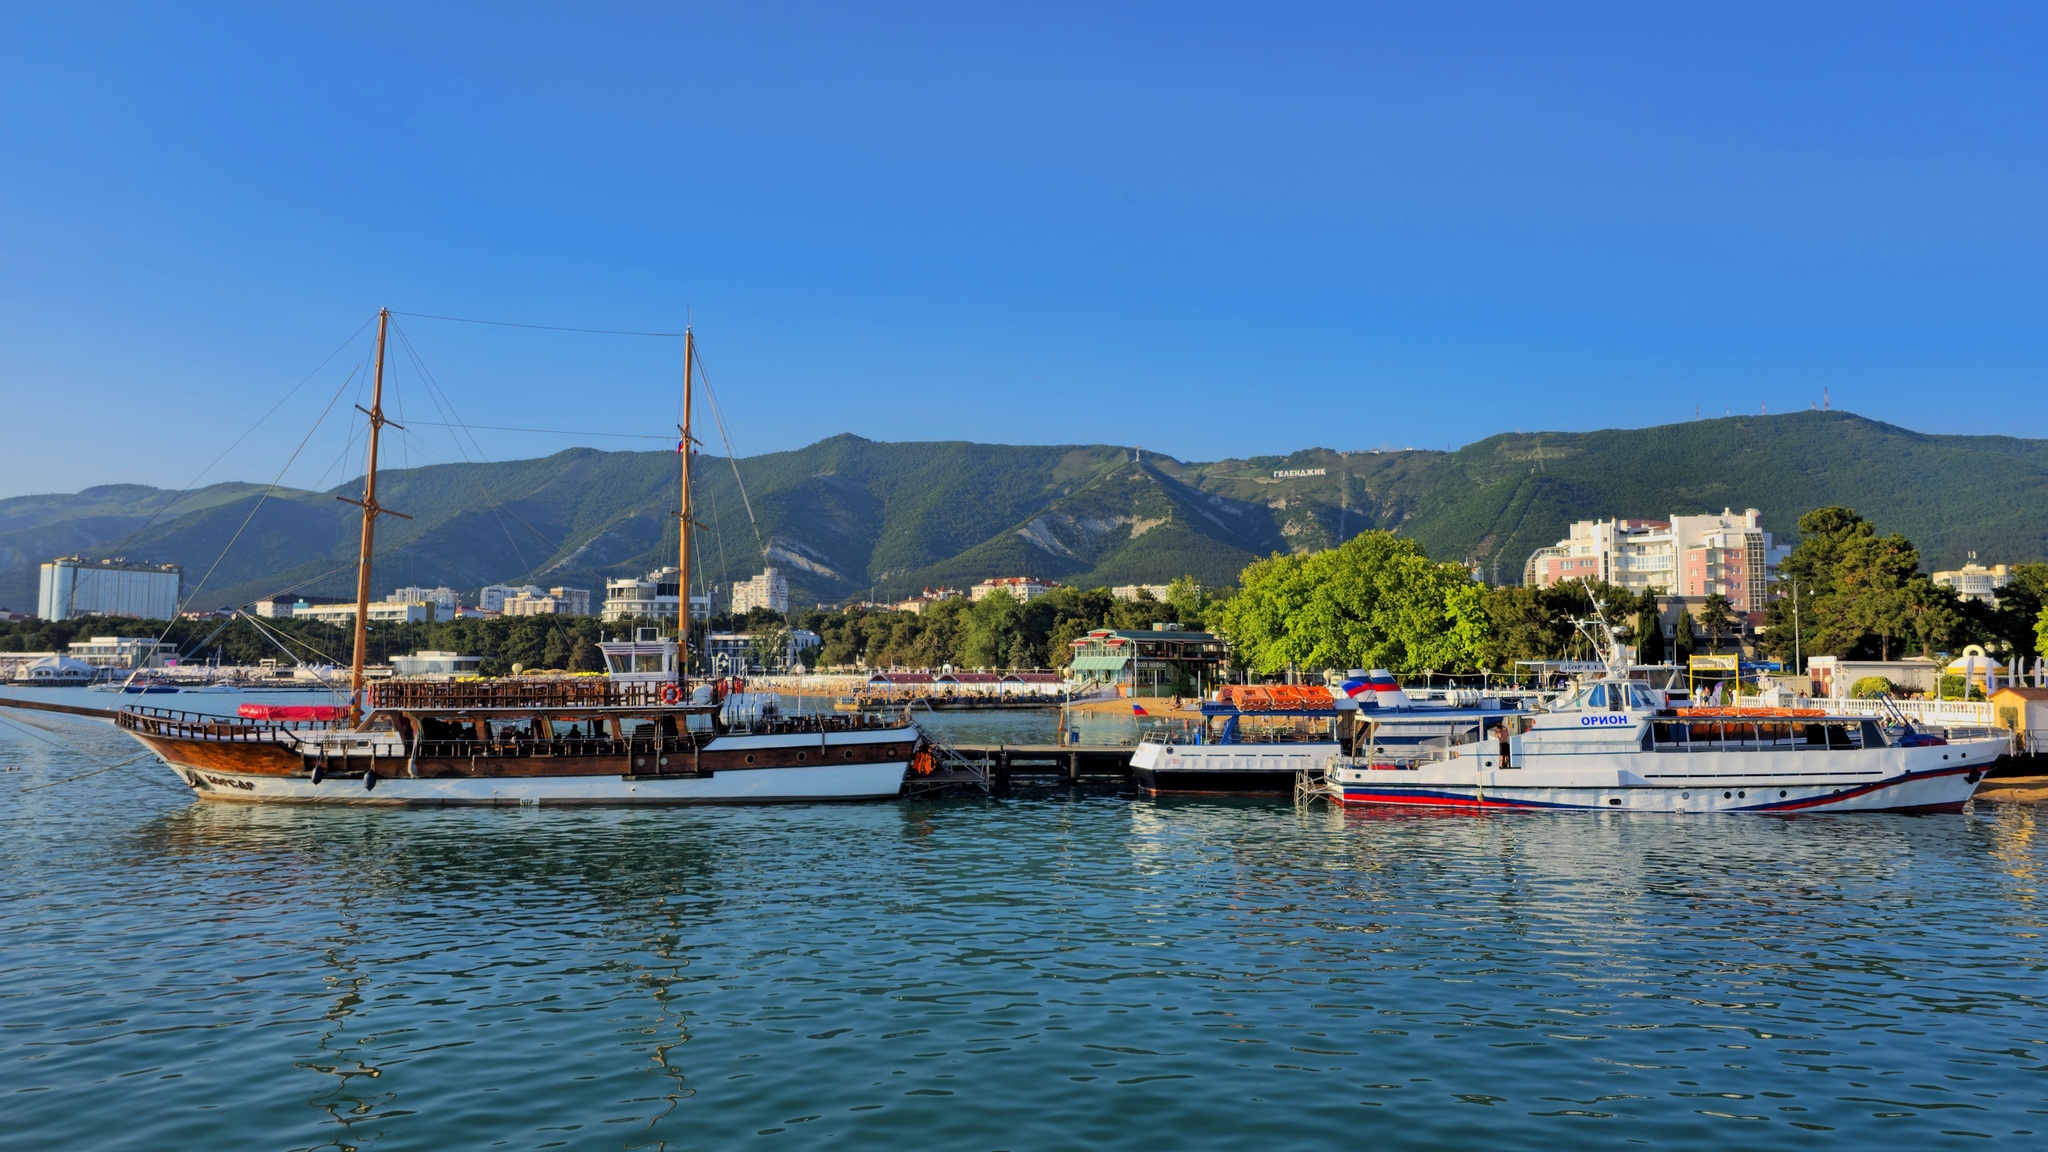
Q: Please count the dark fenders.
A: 2